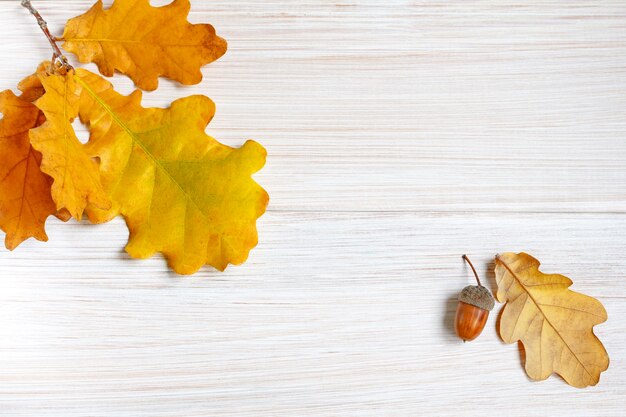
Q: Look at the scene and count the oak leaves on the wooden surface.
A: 5